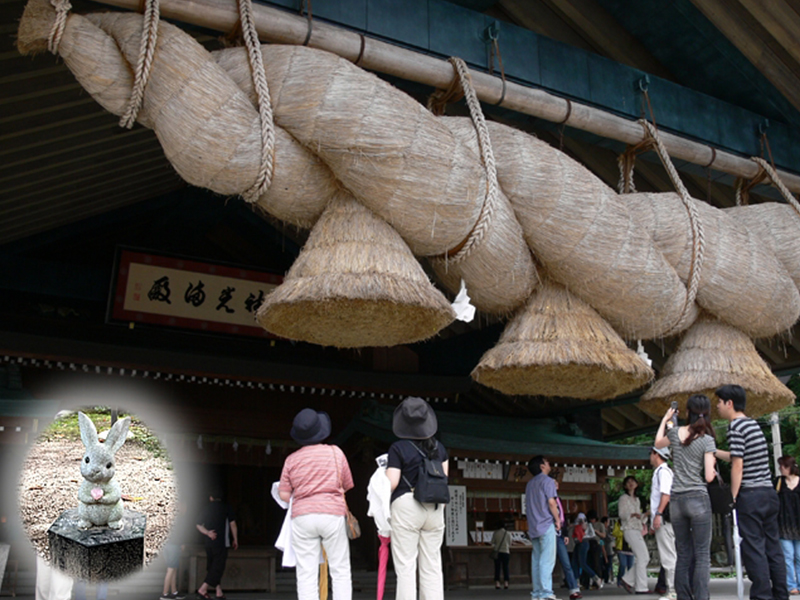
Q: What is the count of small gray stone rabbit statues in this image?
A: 1